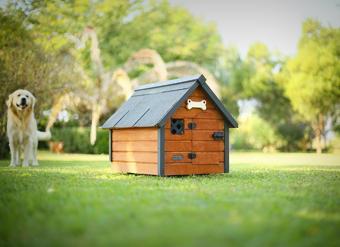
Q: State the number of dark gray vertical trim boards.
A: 3